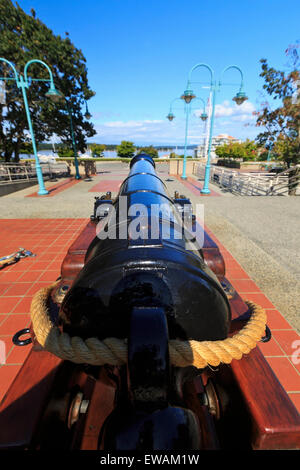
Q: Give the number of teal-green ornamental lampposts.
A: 4